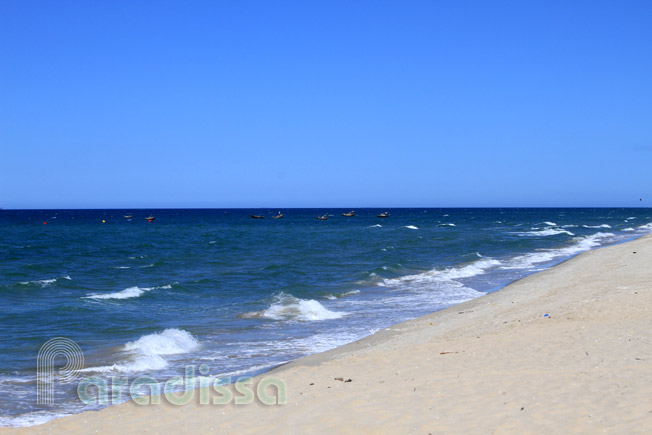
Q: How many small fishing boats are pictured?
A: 7